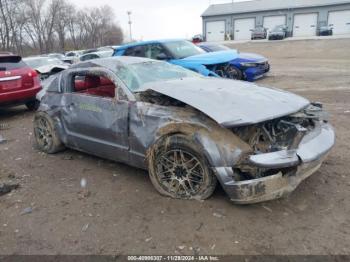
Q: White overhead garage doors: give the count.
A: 5